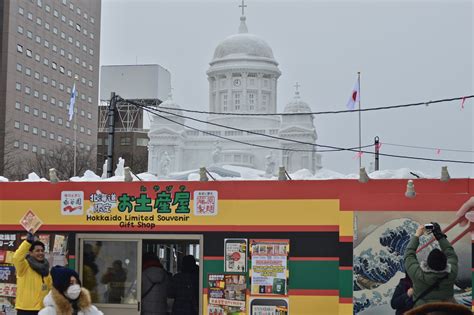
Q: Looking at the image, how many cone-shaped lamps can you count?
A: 7